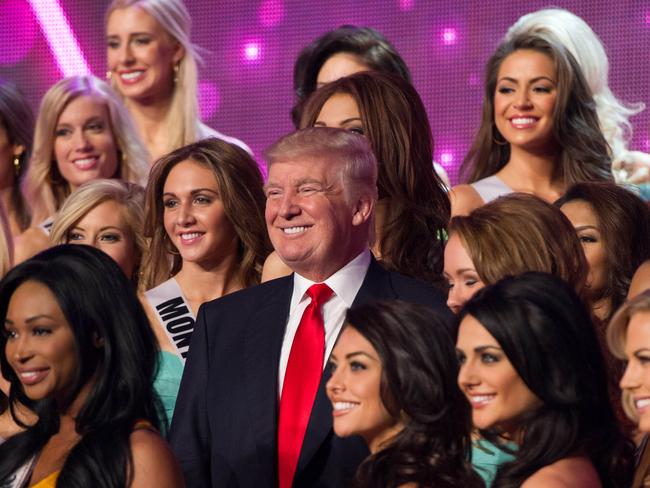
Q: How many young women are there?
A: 15